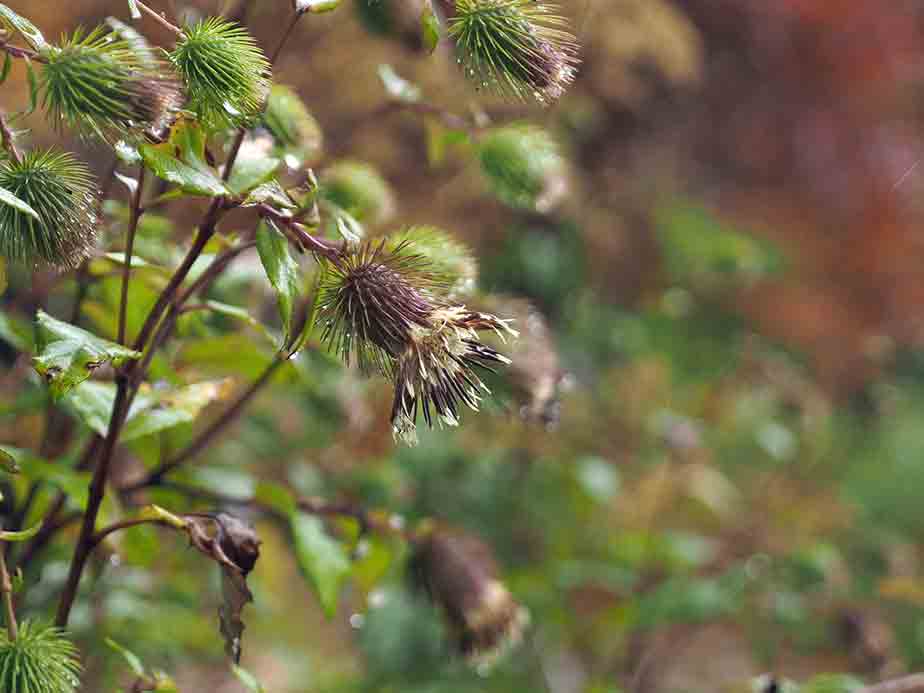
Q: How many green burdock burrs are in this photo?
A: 9